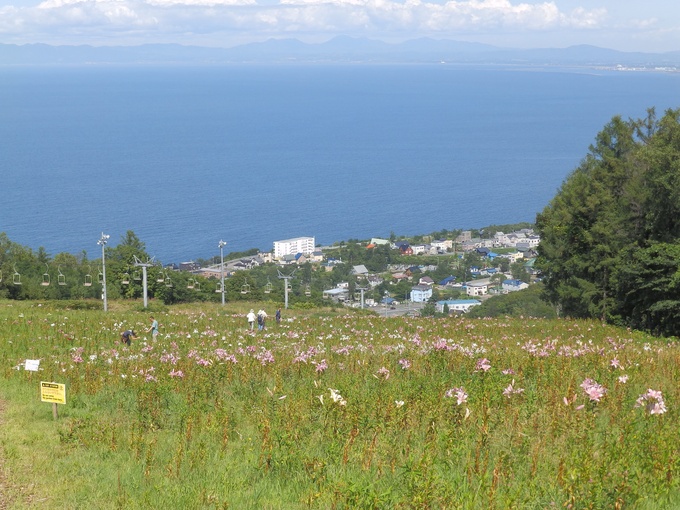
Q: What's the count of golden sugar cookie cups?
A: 0